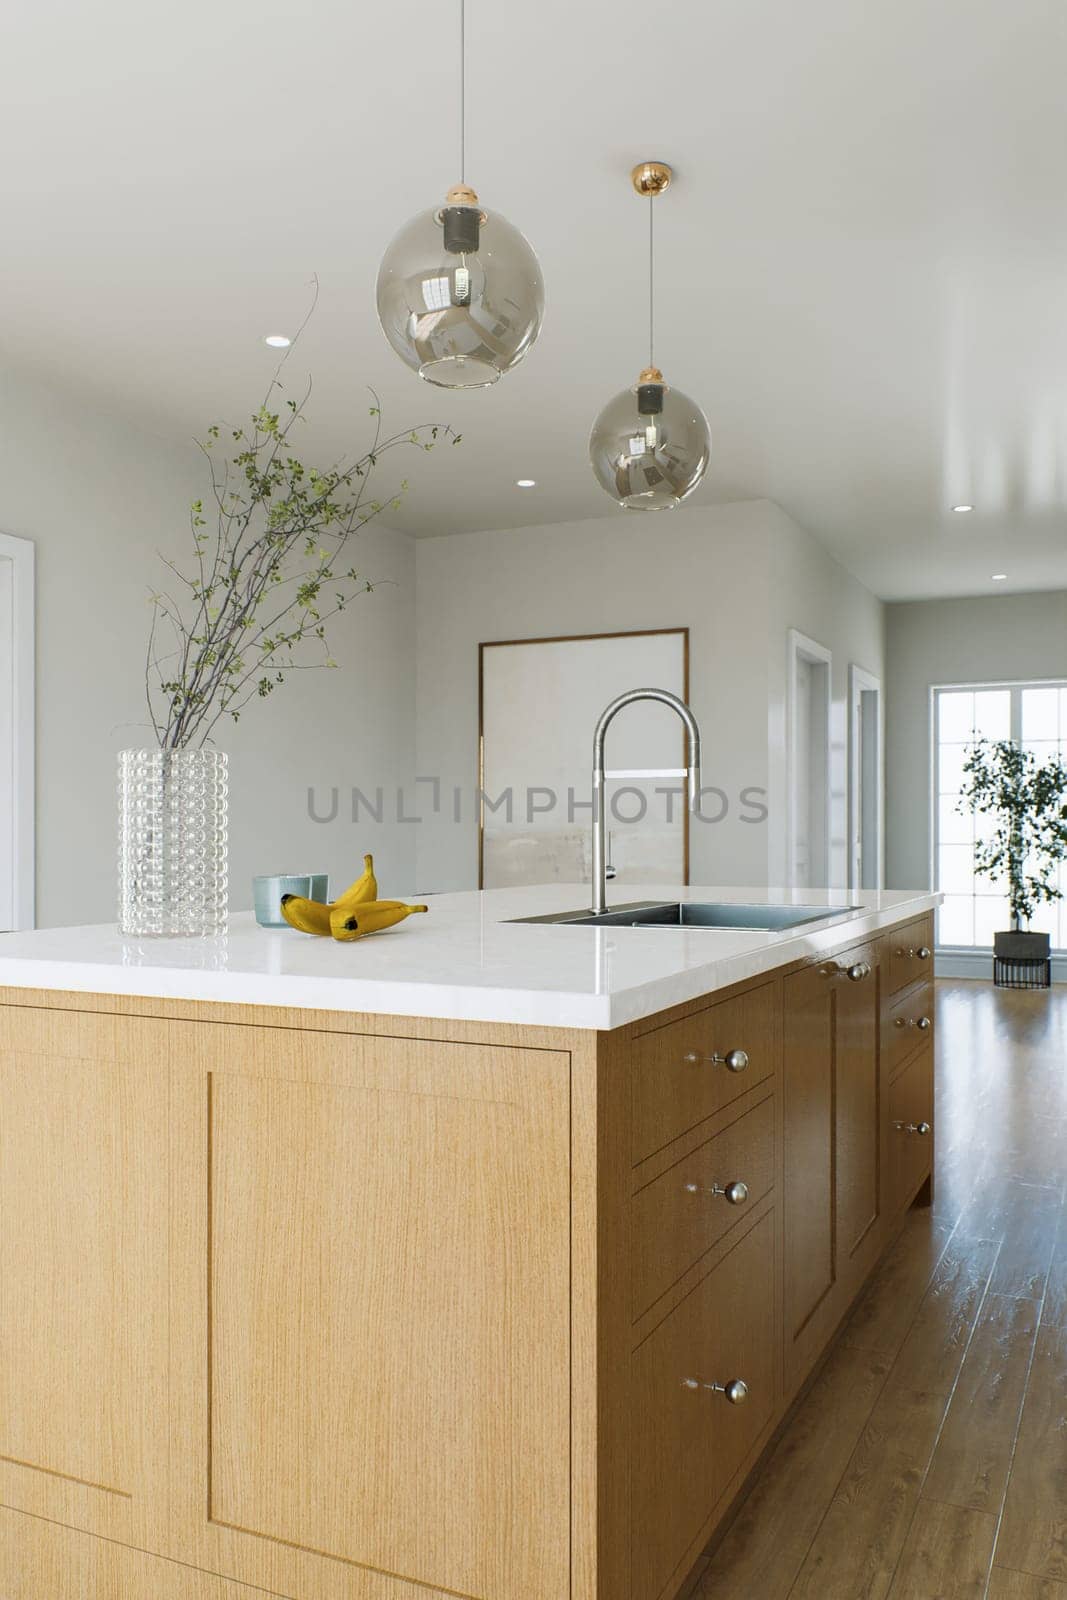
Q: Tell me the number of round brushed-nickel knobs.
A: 8